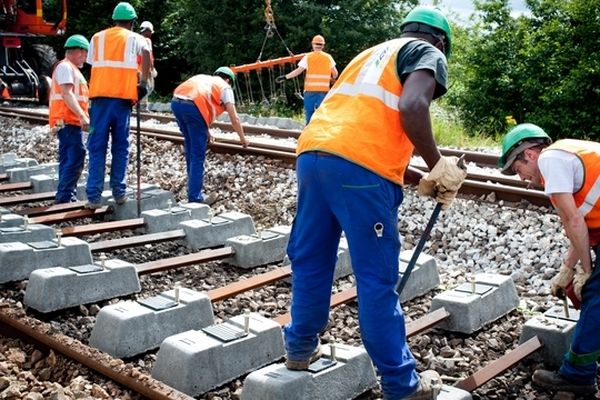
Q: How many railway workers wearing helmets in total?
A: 7